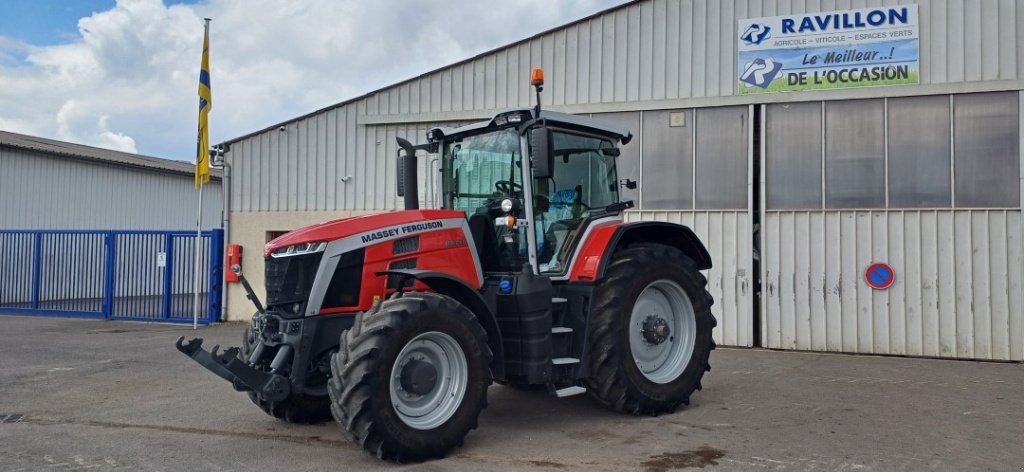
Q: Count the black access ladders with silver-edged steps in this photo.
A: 1